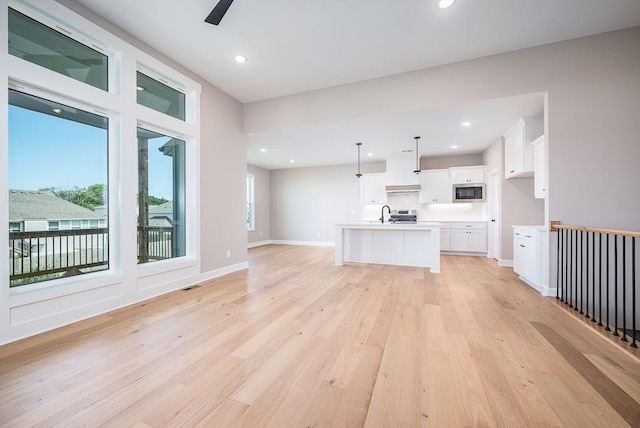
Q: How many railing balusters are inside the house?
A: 13